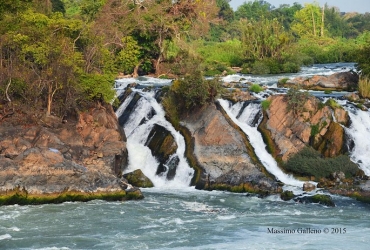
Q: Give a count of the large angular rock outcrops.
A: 3